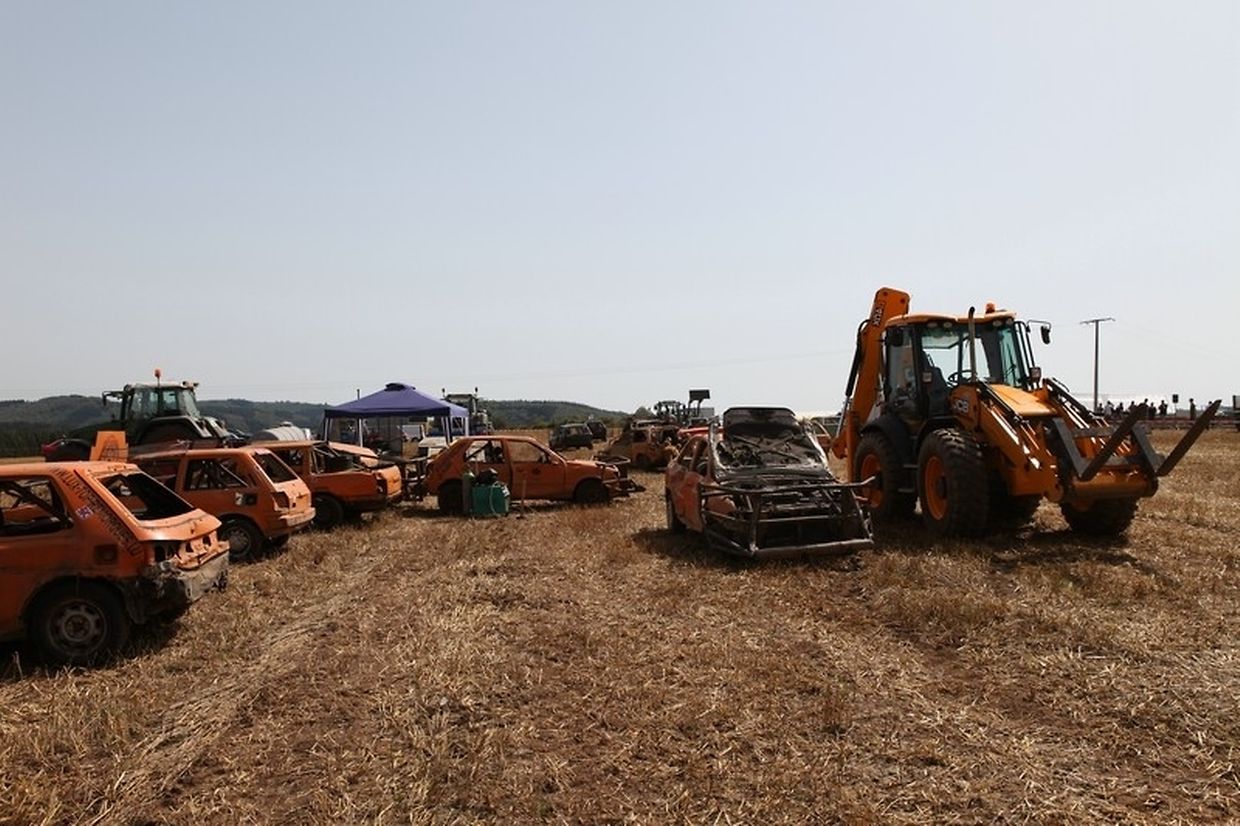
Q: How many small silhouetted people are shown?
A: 9